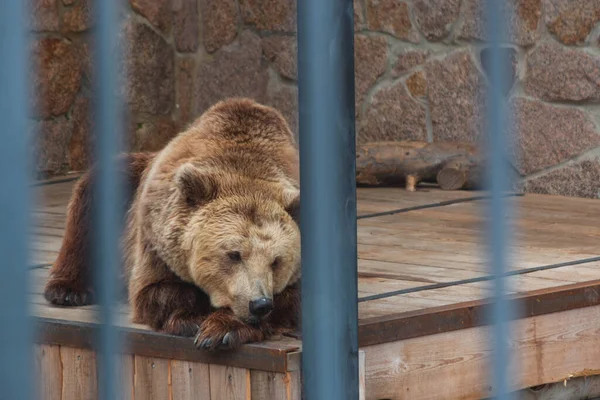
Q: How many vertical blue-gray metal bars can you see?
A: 4